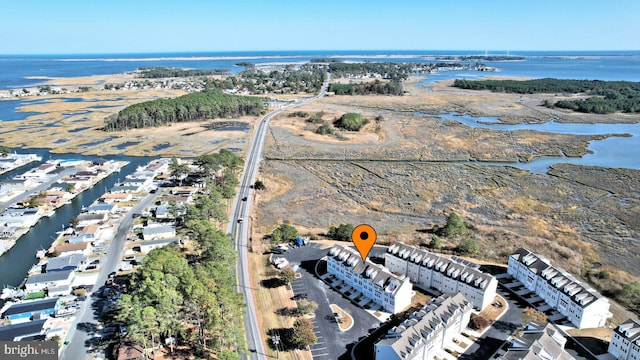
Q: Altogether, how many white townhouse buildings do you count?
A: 6